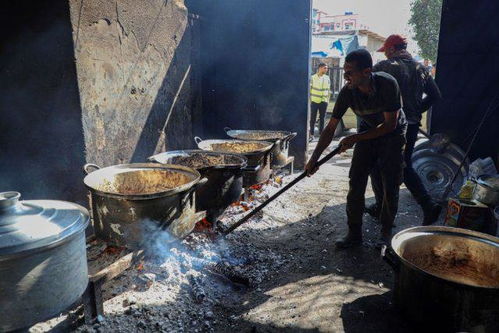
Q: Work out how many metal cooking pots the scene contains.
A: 6